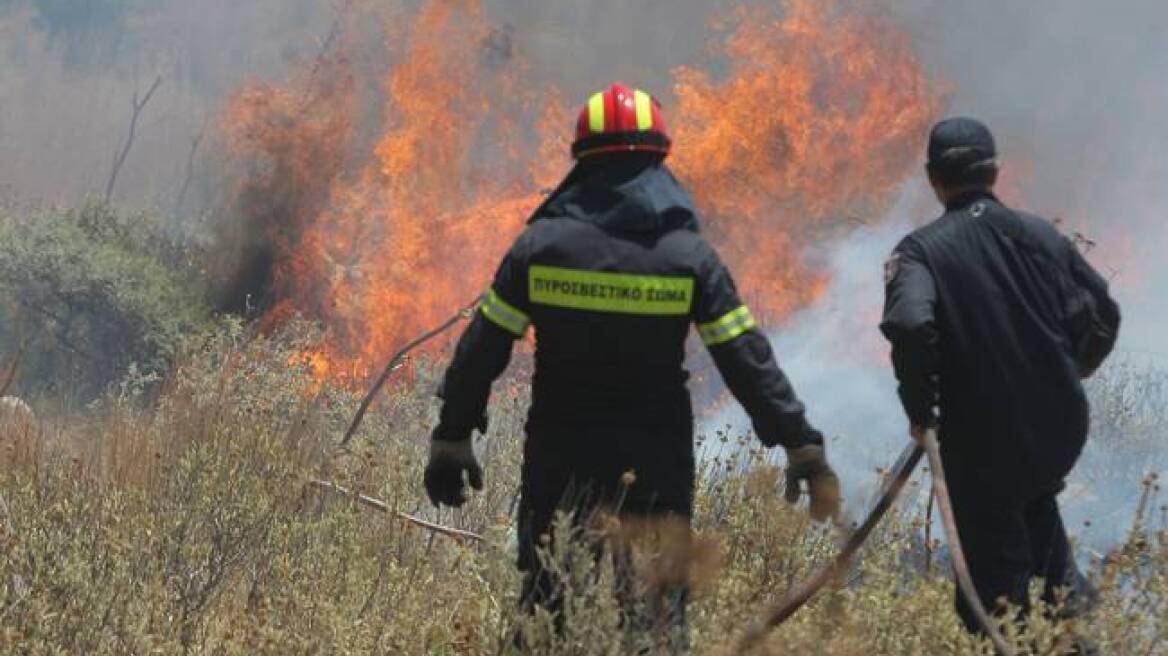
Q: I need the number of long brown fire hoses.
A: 2